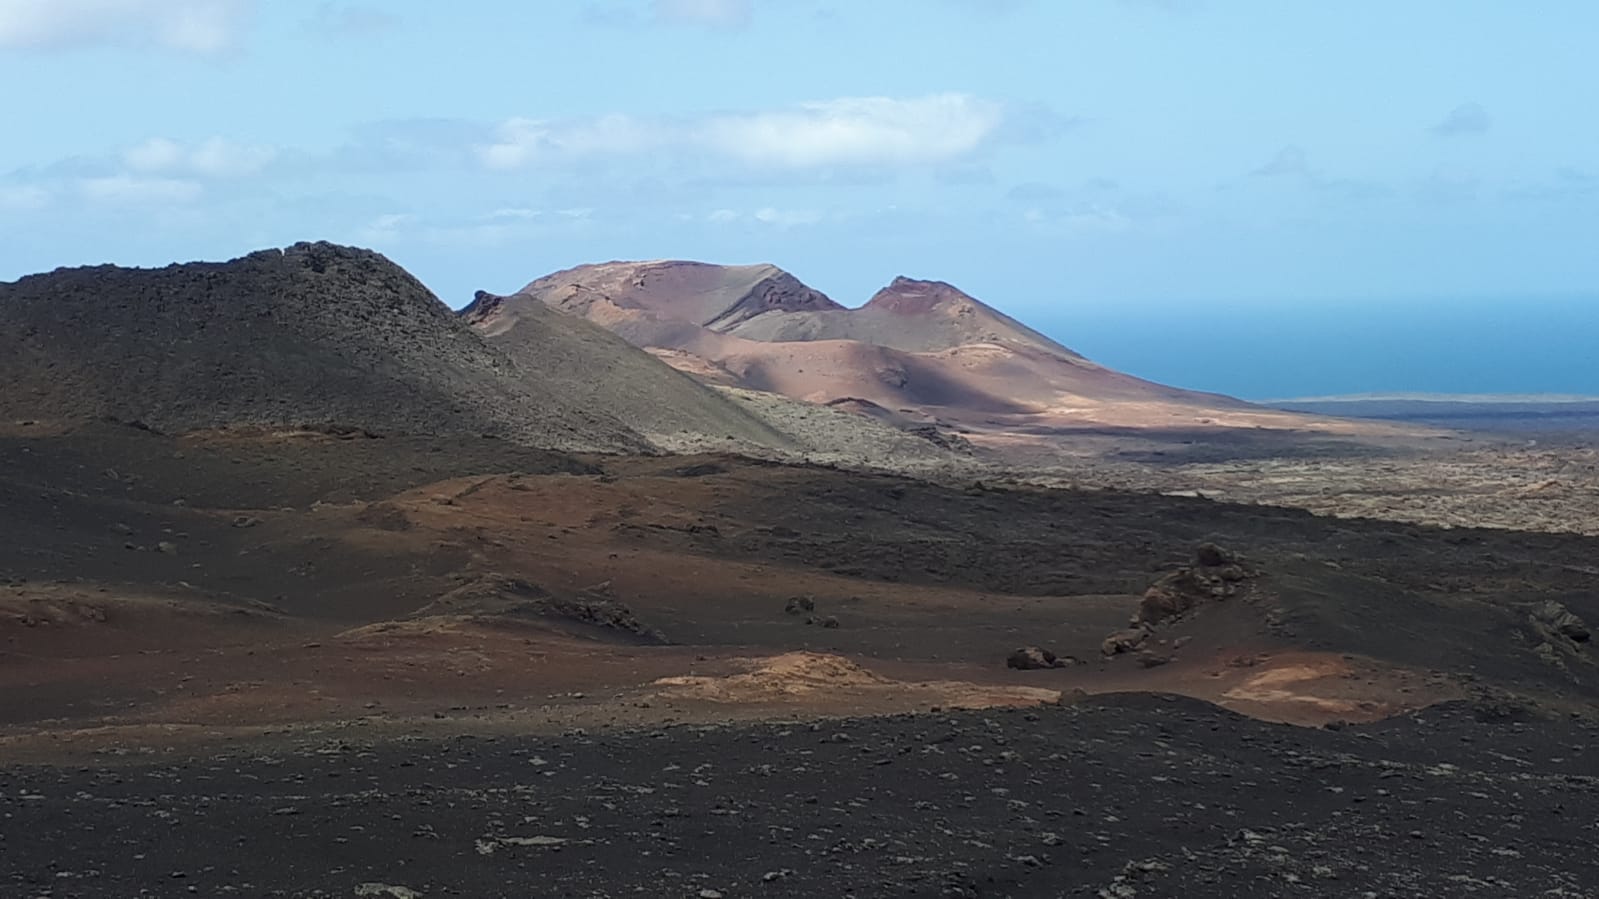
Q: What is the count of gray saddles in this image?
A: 0